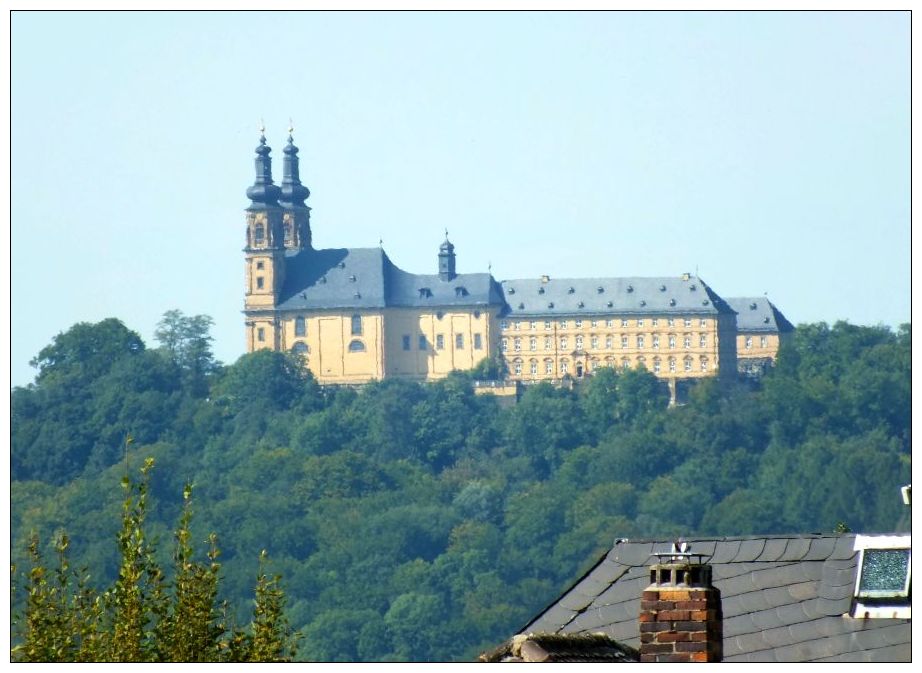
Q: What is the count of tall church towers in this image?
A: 2